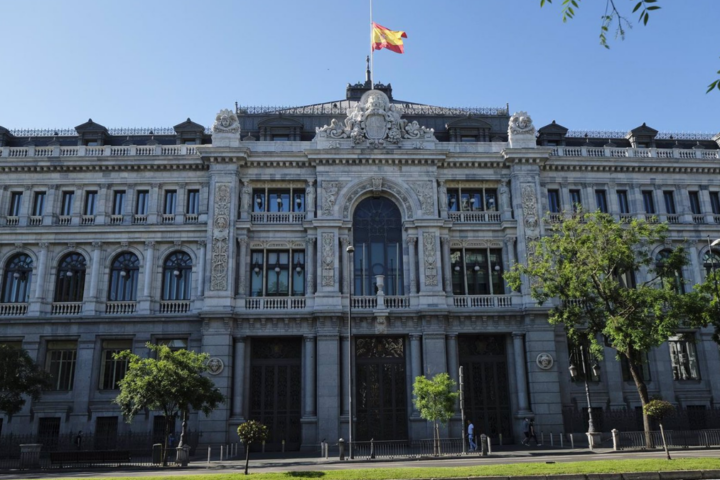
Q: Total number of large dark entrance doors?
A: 3